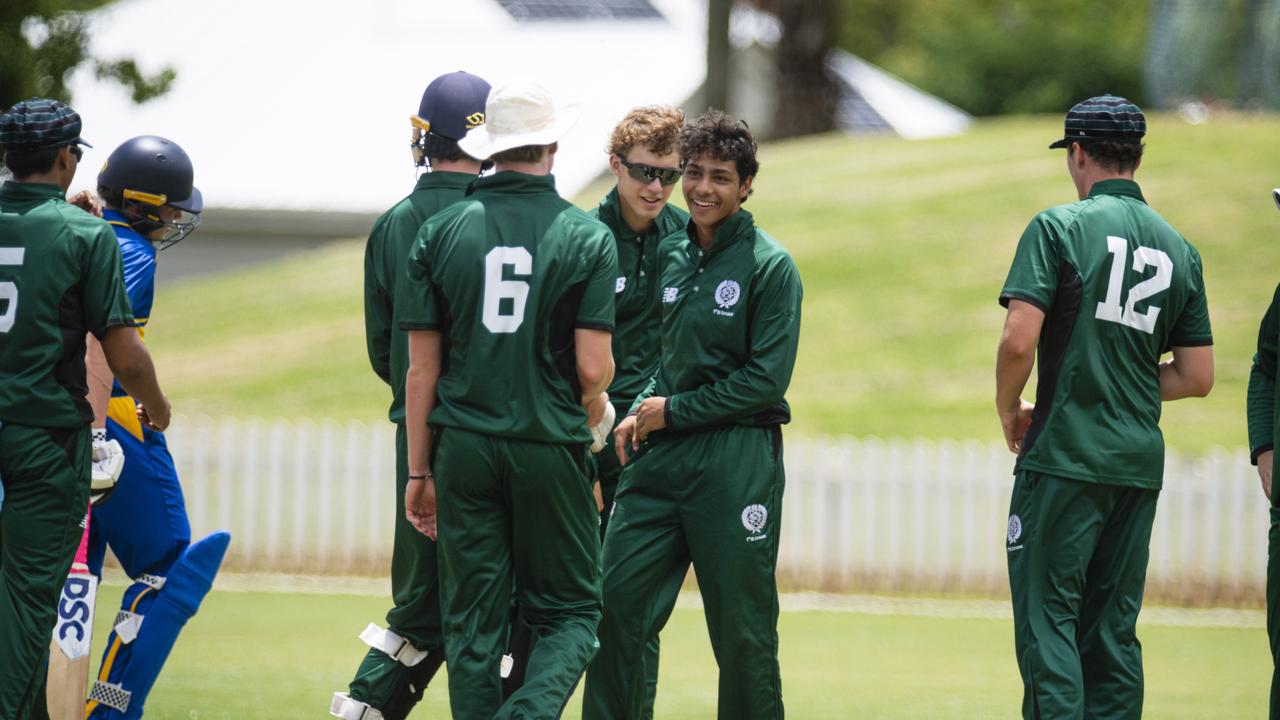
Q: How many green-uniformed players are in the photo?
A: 7